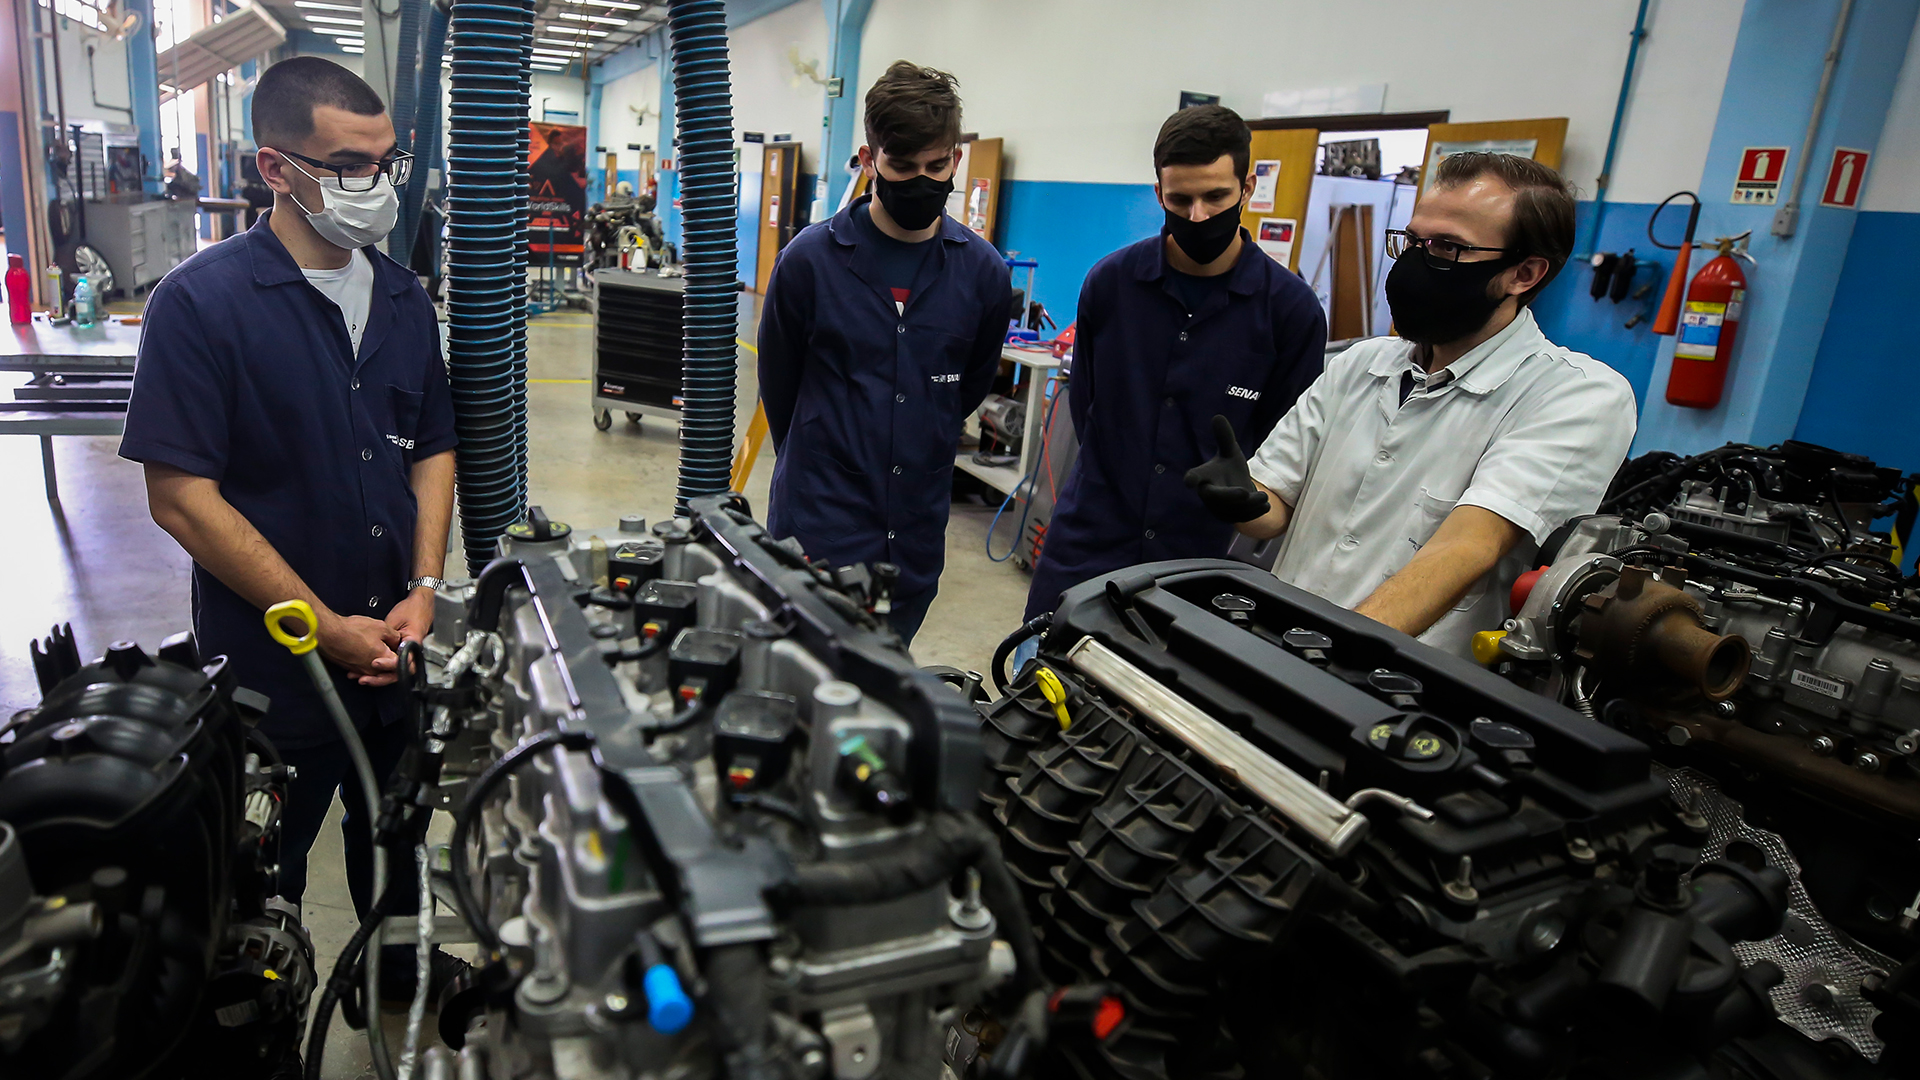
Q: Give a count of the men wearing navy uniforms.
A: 3